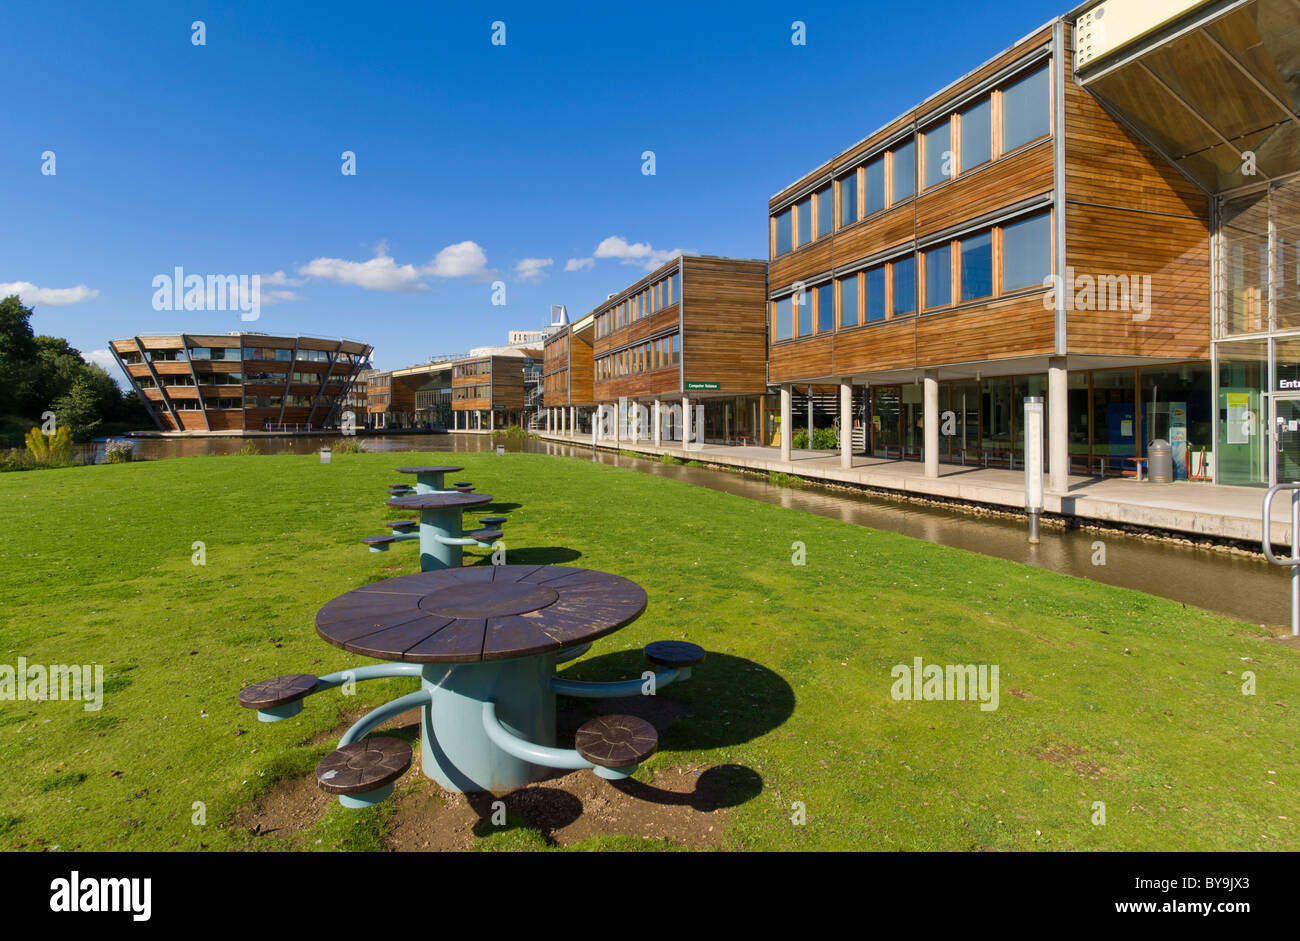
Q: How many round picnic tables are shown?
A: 3